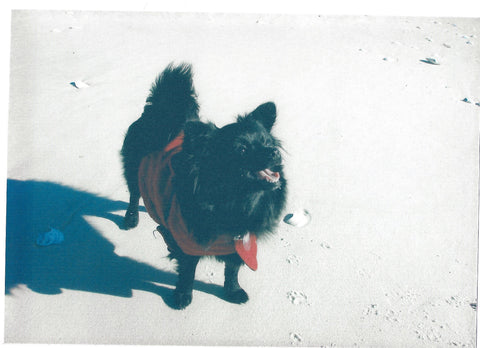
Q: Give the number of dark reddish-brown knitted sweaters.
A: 1